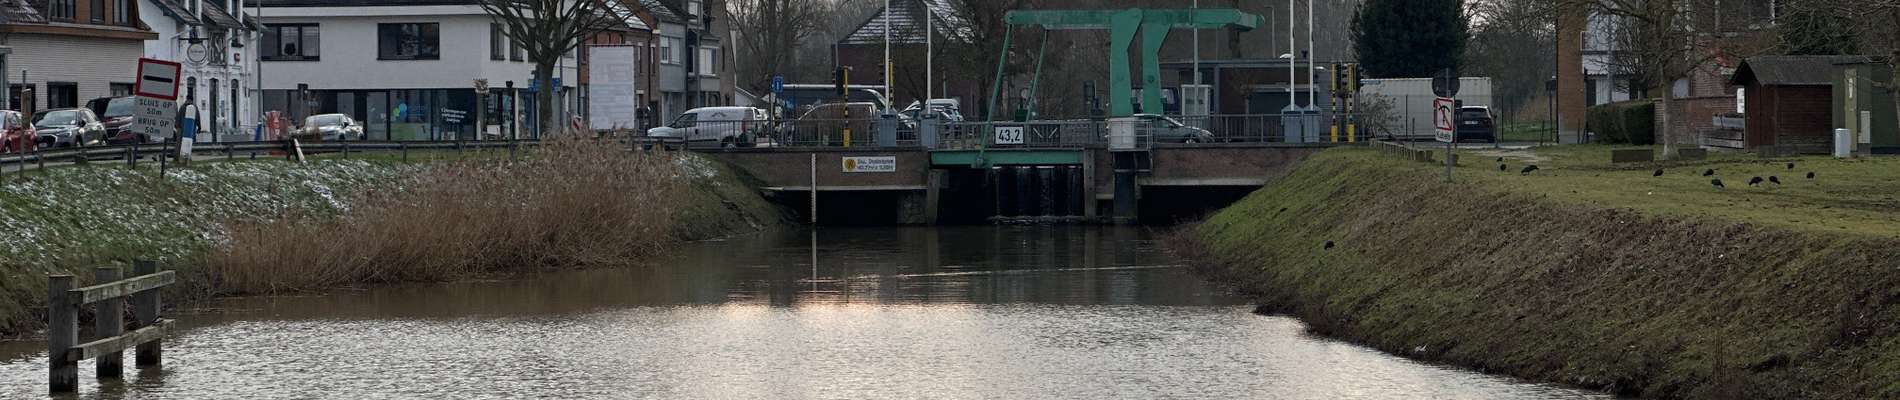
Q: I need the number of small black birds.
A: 11